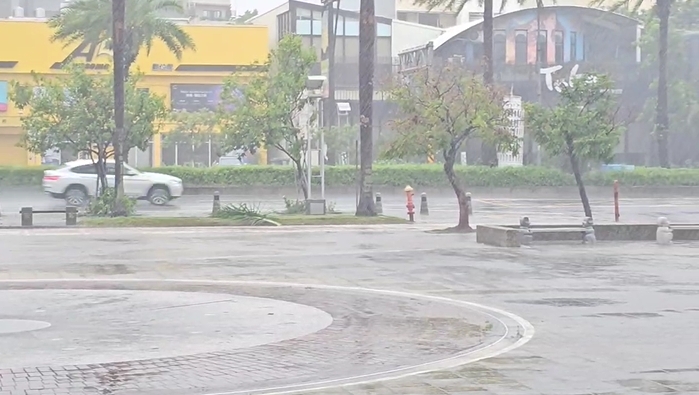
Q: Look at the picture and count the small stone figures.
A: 3